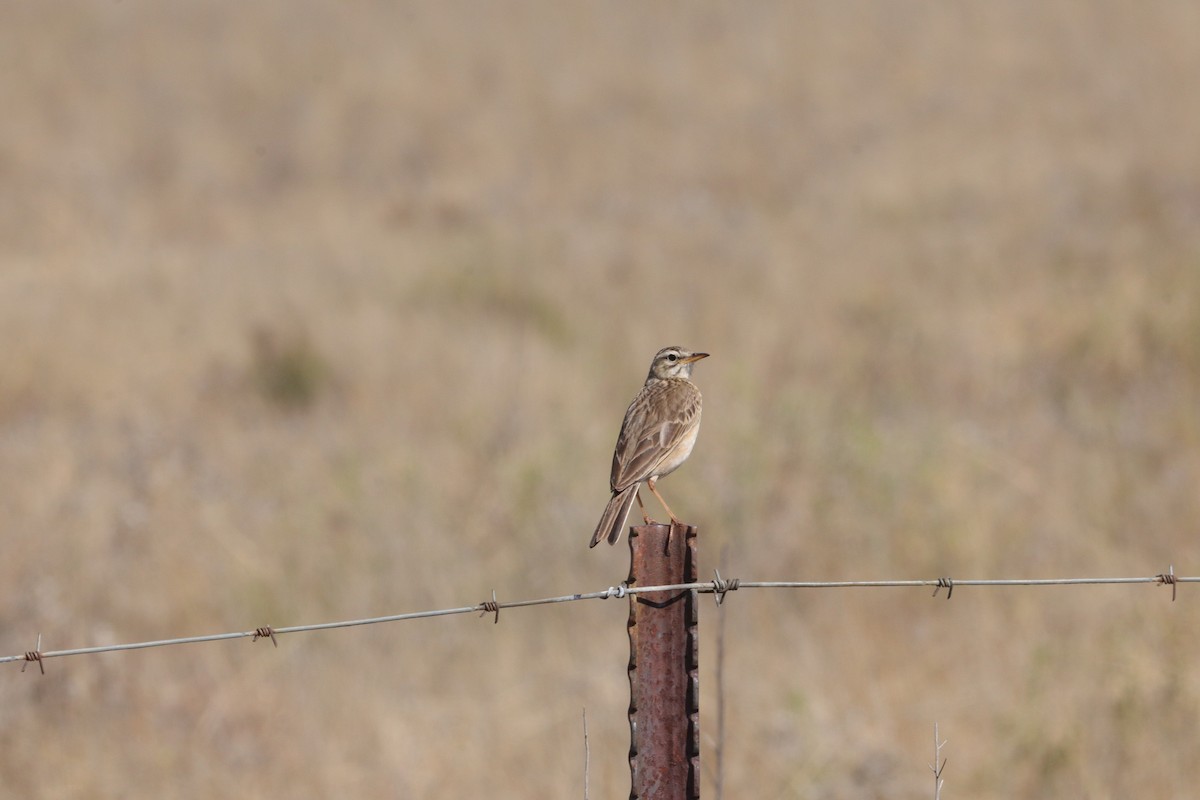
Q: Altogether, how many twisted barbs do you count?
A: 6